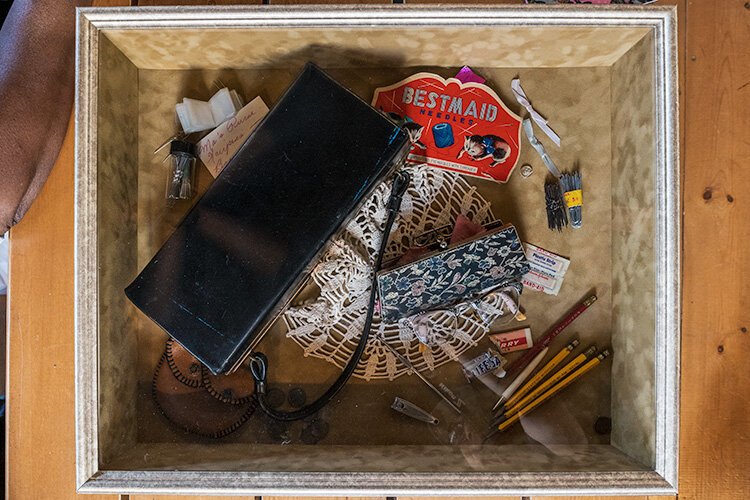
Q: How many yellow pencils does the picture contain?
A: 3